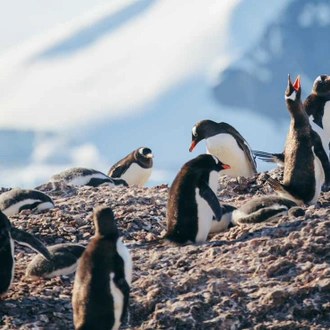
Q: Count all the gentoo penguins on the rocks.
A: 12